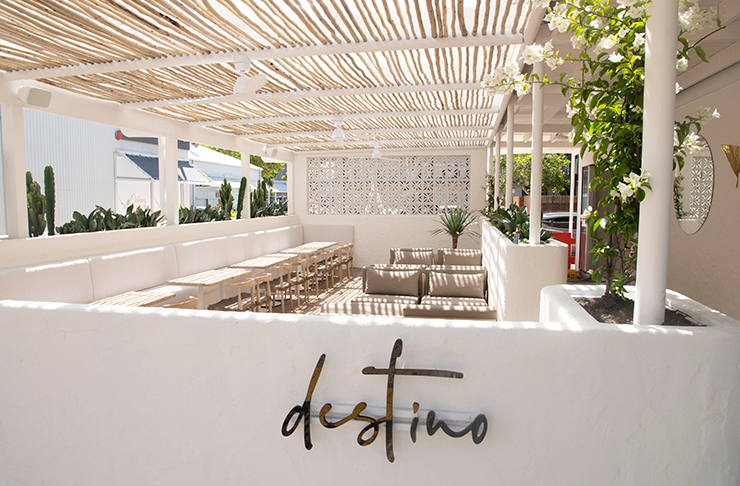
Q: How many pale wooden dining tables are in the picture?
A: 4